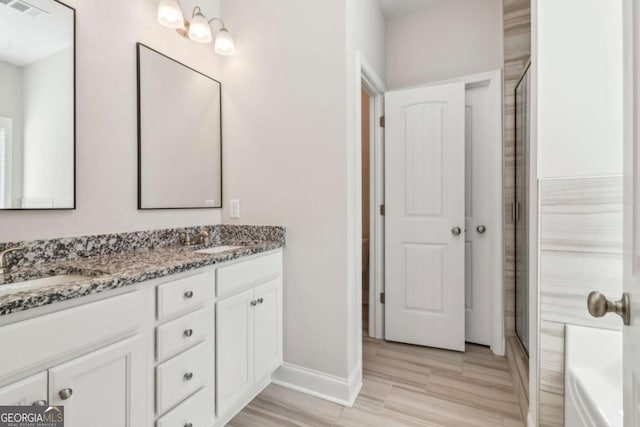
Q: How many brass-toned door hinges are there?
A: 3